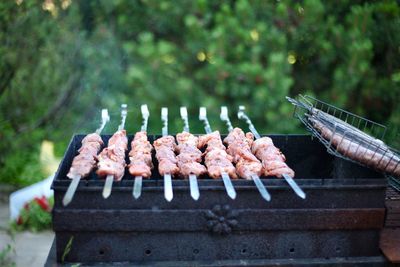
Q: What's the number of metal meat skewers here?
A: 8